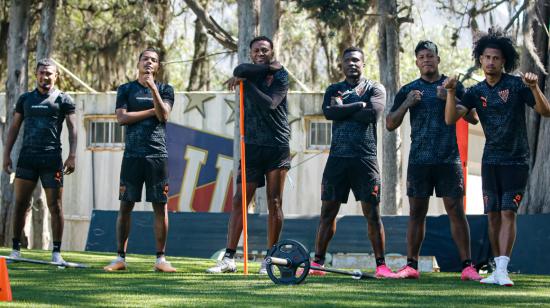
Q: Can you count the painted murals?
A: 1